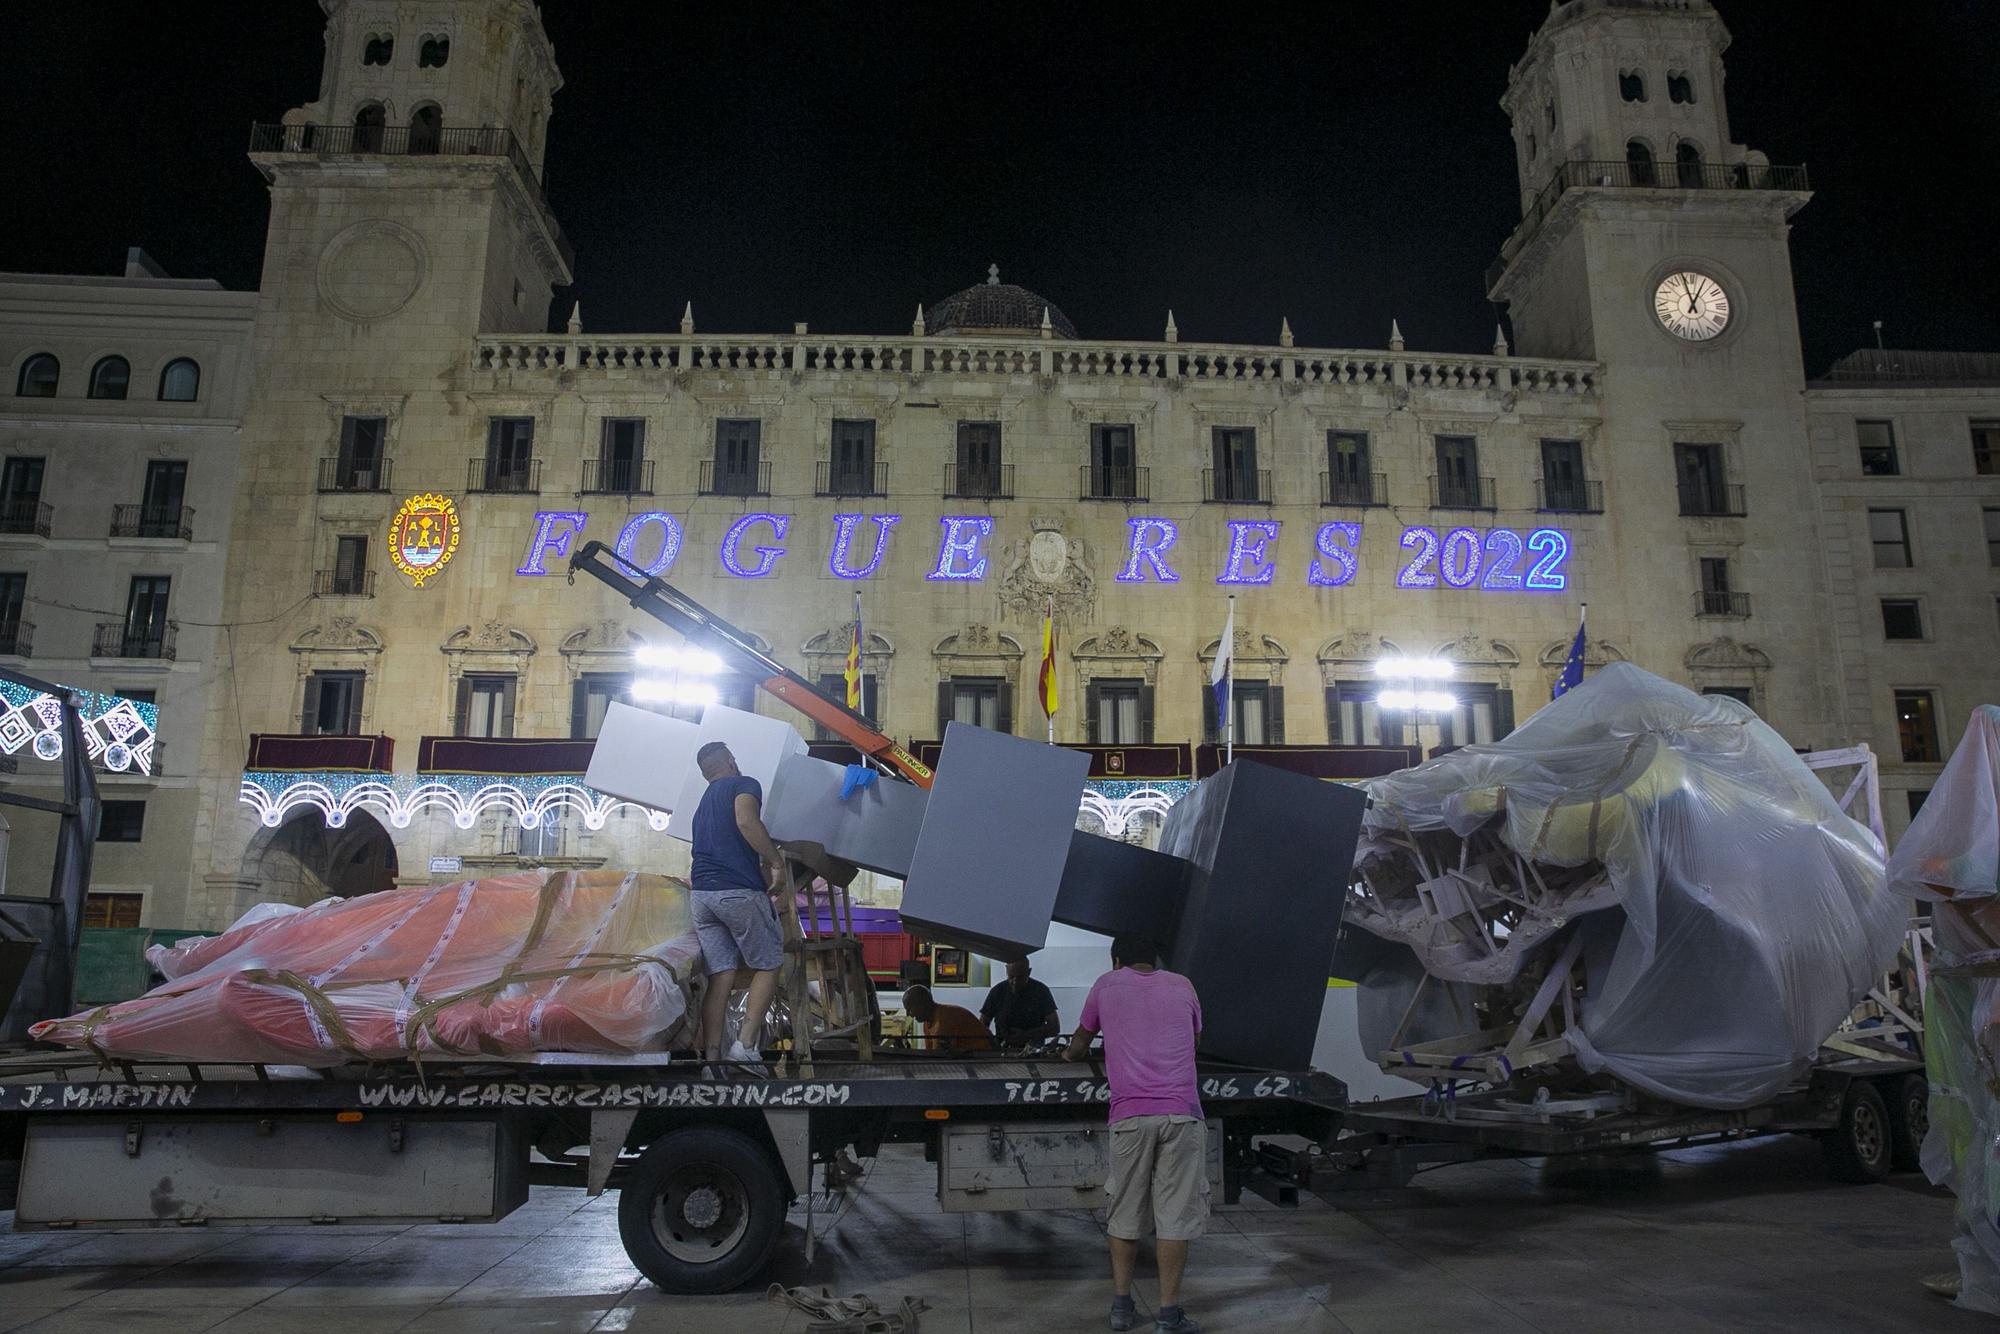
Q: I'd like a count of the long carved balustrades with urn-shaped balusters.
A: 1